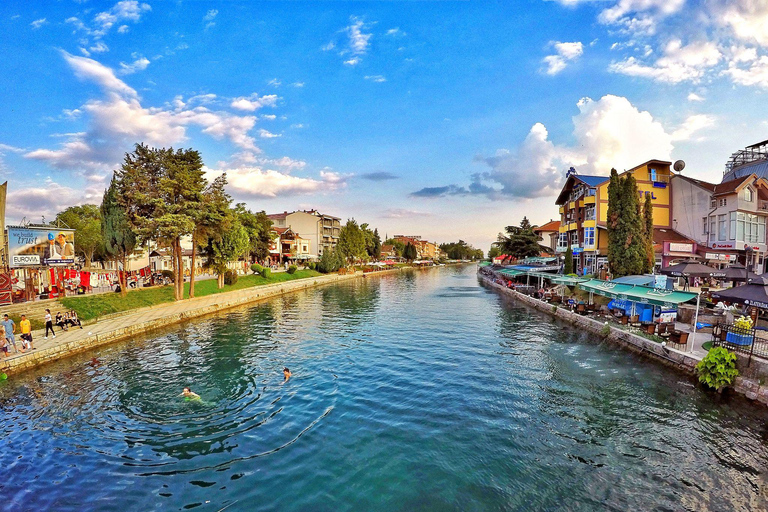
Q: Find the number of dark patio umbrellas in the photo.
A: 3